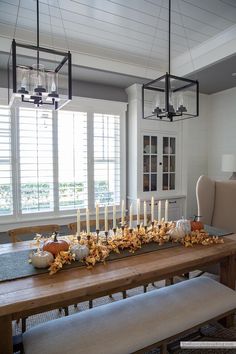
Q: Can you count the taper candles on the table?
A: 12